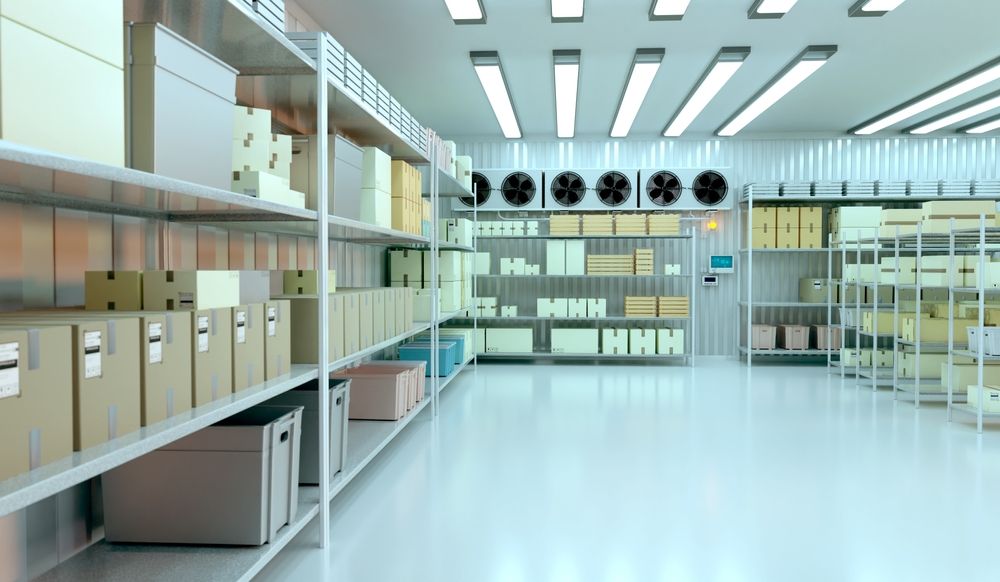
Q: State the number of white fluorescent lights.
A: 13